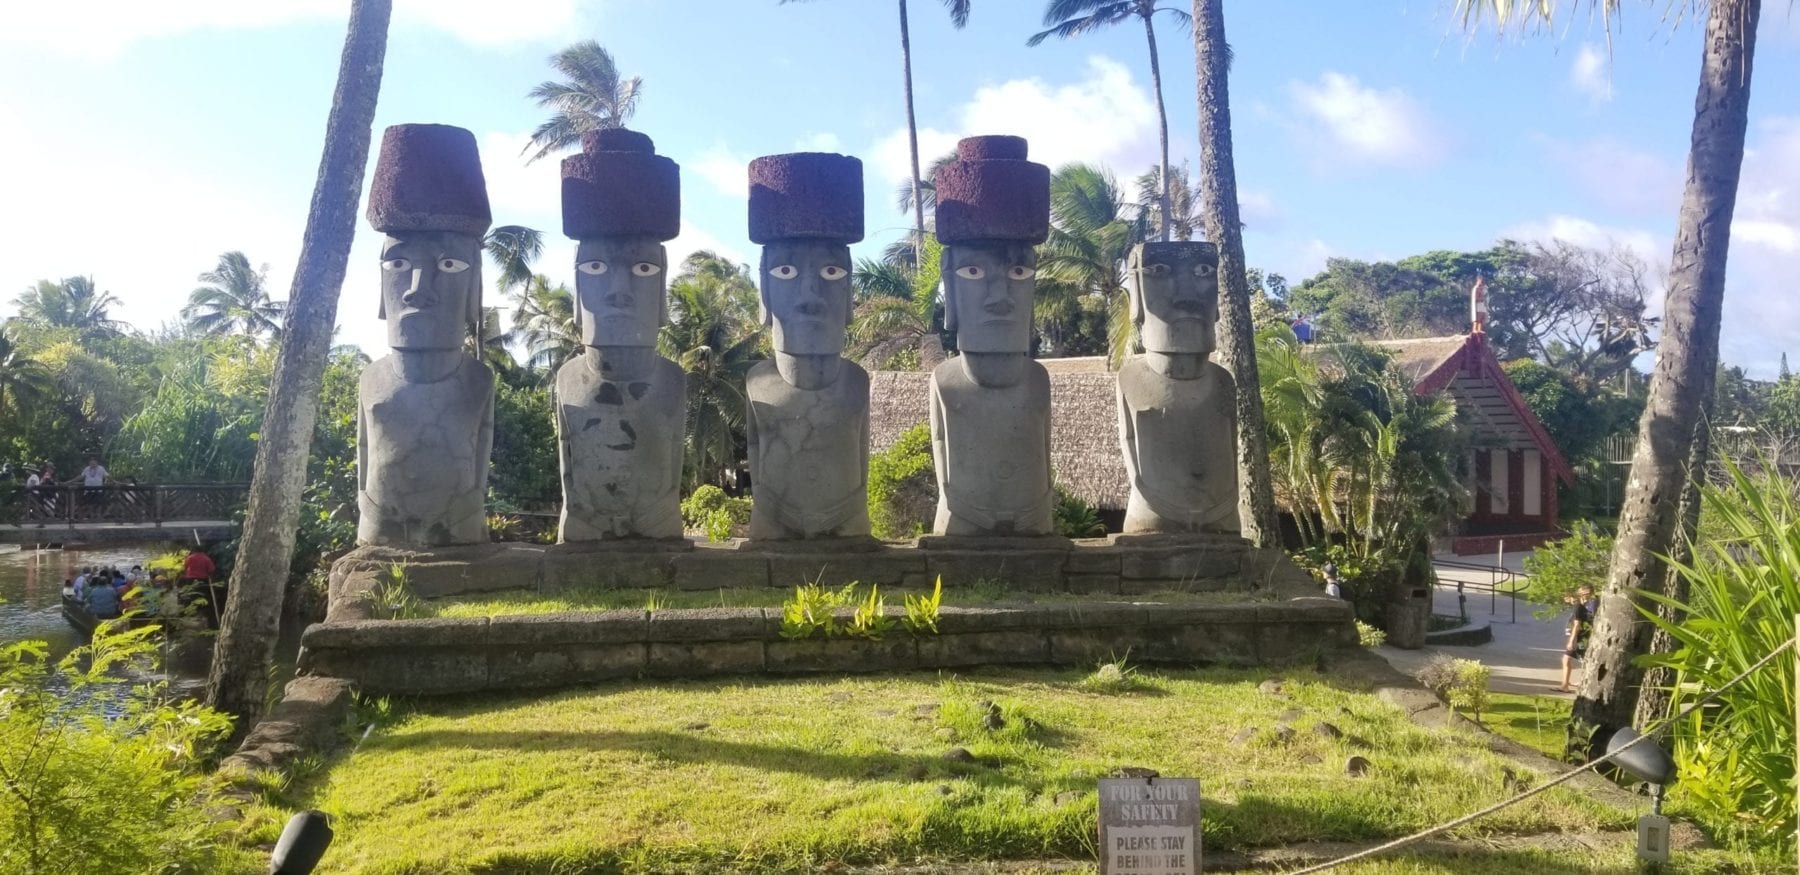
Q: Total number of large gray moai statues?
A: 5